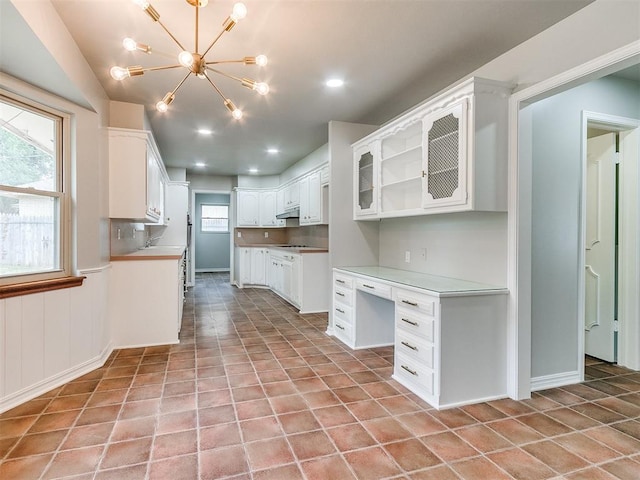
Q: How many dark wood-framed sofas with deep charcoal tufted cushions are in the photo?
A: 0